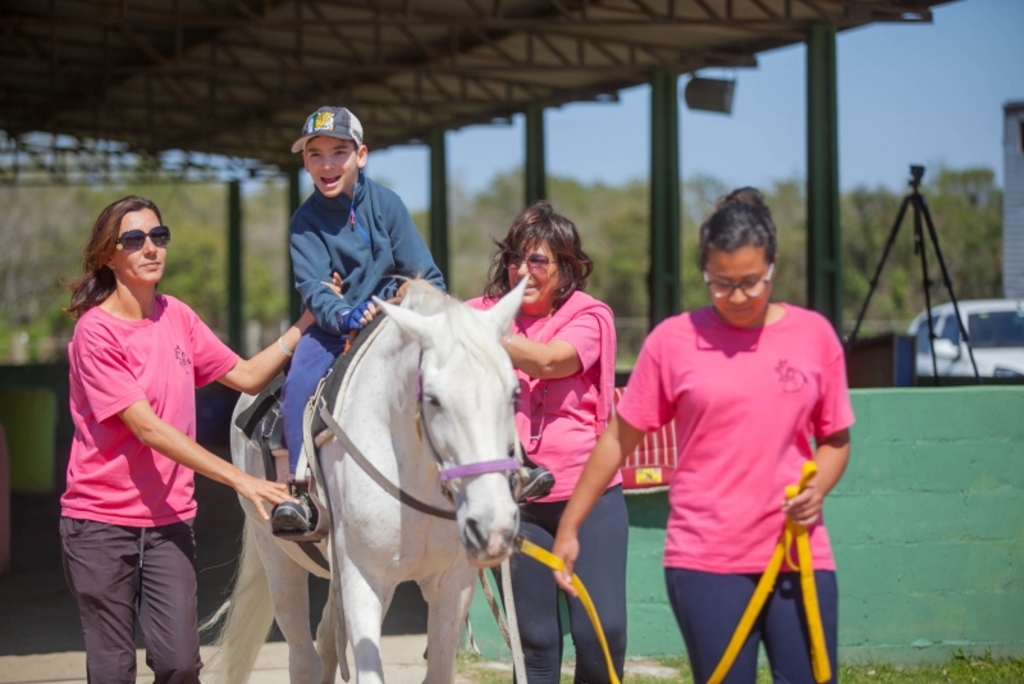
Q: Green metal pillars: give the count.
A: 6